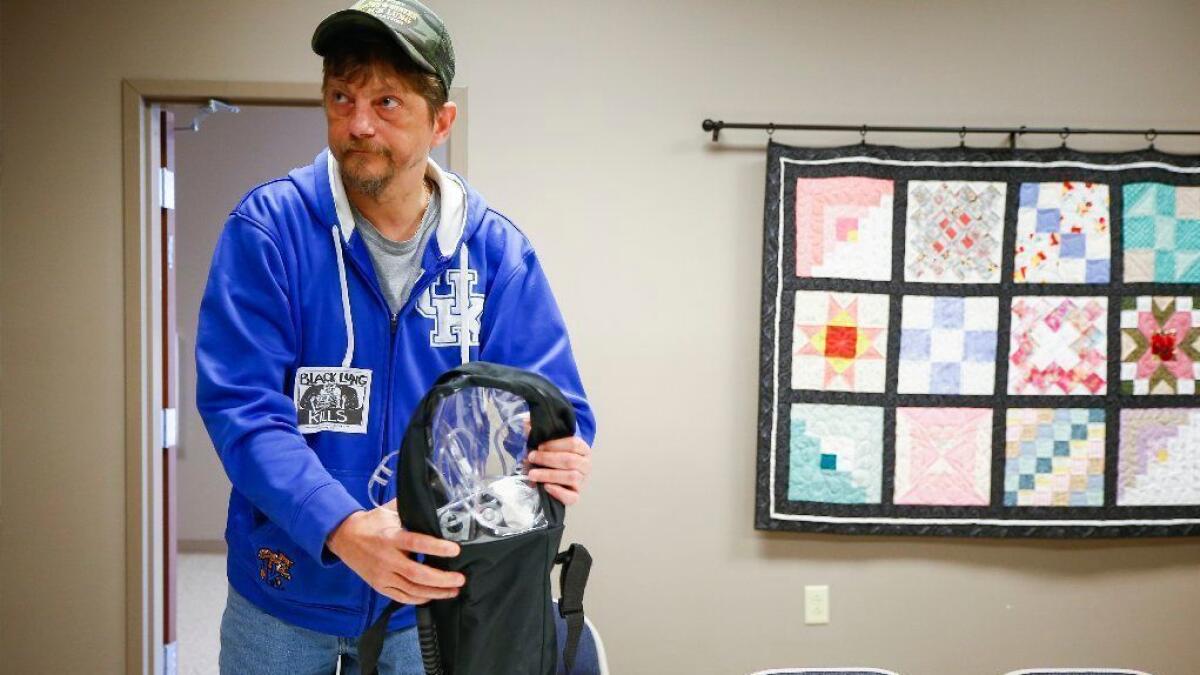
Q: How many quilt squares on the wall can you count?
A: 12